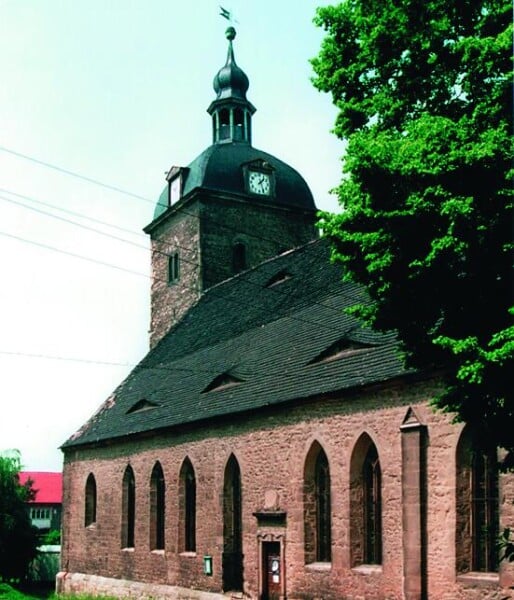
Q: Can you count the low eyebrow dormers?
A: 4